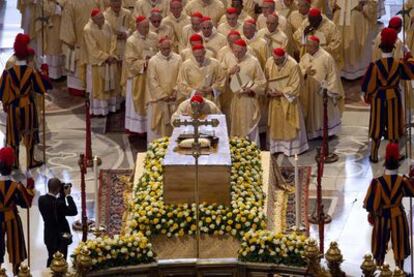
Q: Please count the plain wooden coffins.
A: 1